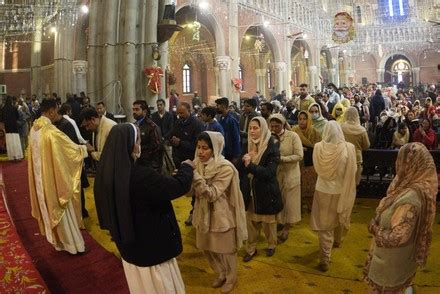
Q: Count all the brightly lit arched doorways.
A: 1